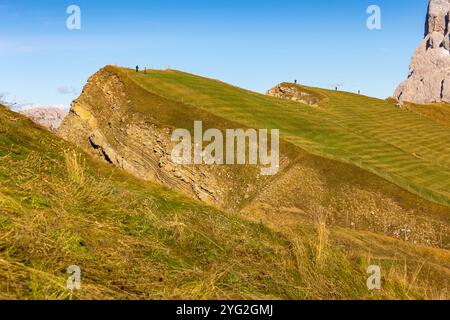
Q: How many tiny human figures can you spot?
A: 5